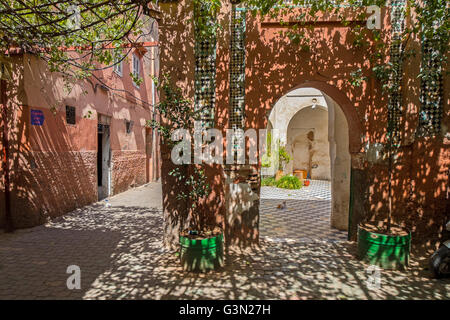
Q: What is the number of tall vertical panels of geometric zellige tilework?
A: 4